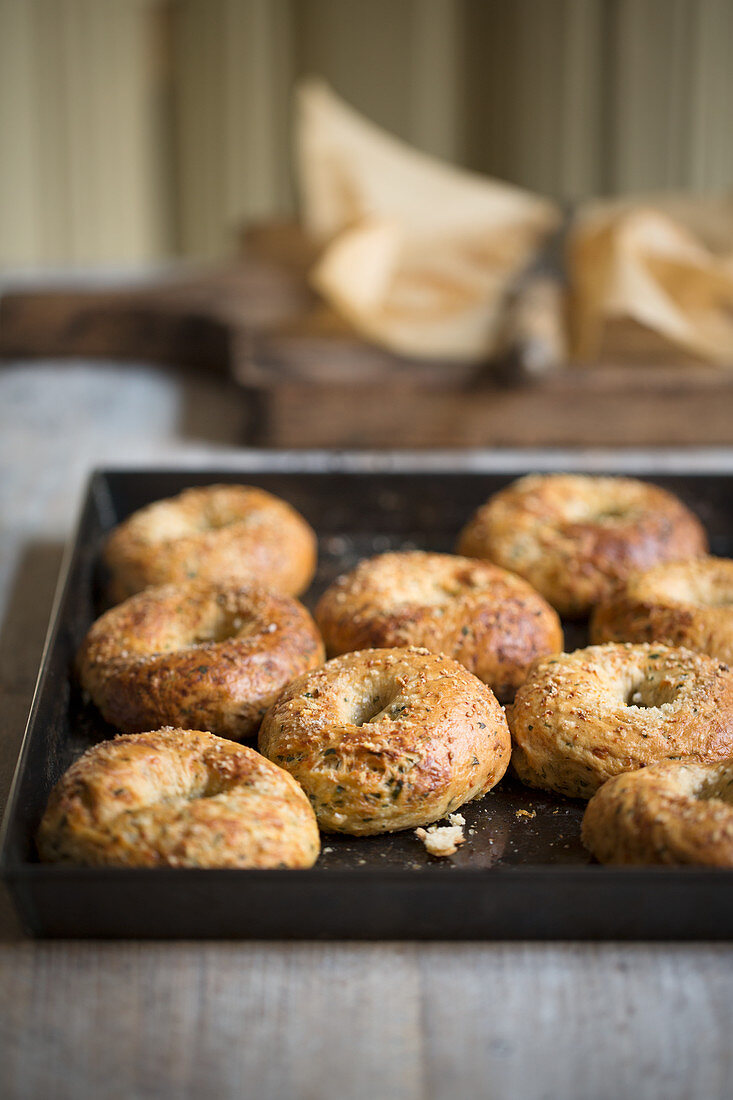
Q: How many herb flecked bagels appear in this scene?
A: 9